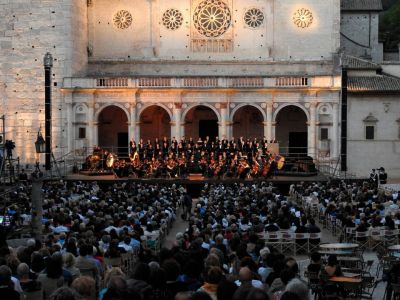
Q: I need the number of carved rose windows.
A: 5